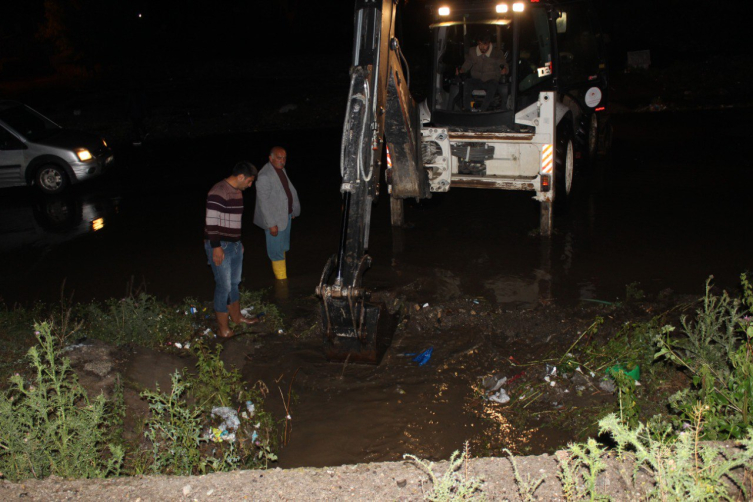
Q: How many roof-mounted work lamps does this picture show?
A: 3